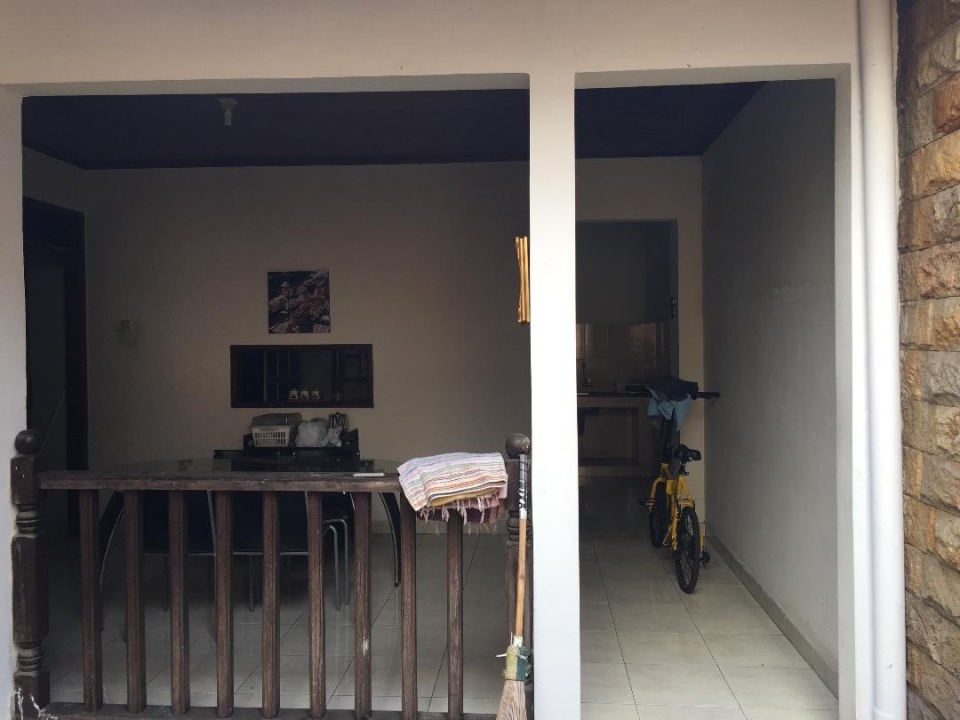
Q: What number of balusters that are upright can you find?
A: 9